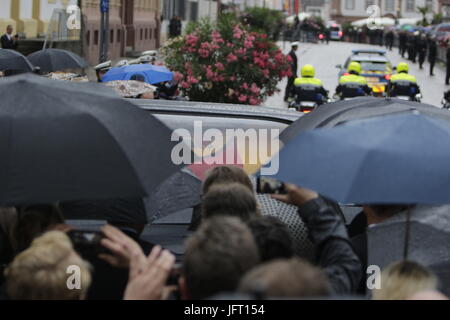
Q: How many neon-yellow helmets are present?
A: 3